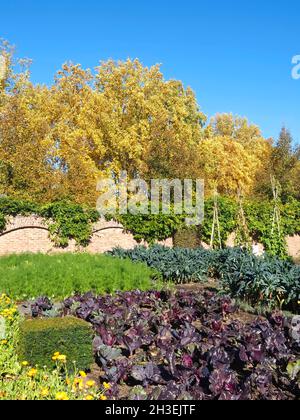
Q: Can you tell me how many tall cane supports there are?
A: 3